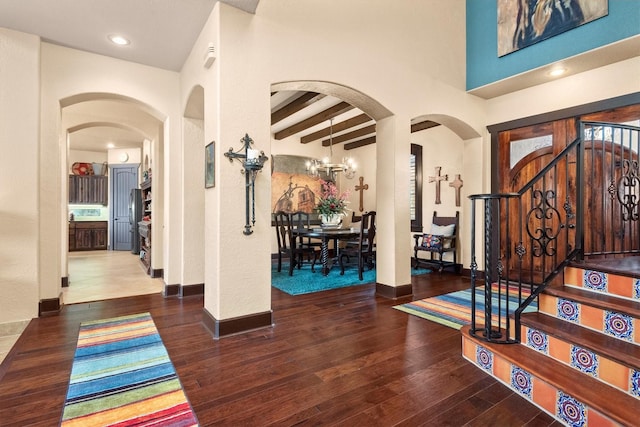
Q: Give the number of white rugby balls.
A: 0